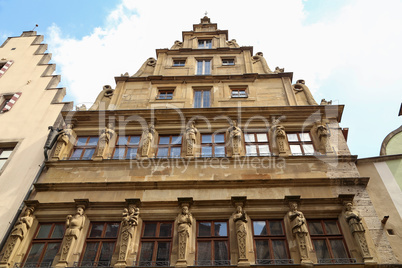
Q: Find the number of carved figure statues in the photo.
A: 14